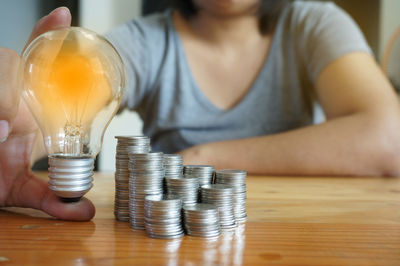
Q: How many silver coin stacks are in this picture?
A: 9